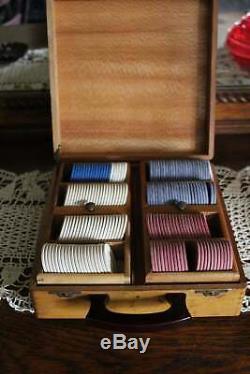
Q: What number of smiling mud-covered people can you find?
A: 0